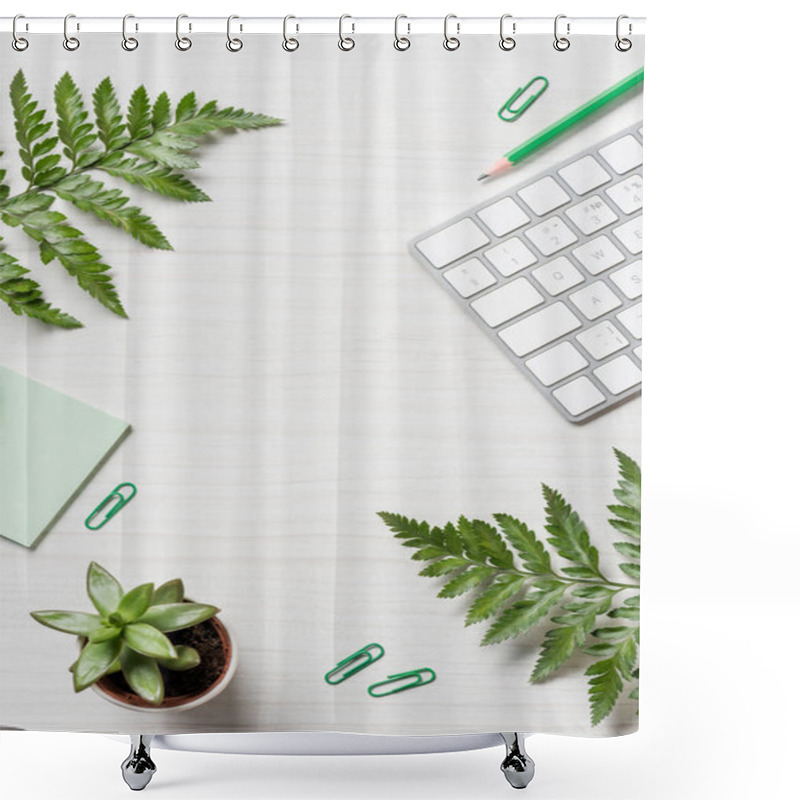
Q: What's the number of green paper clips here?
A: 4